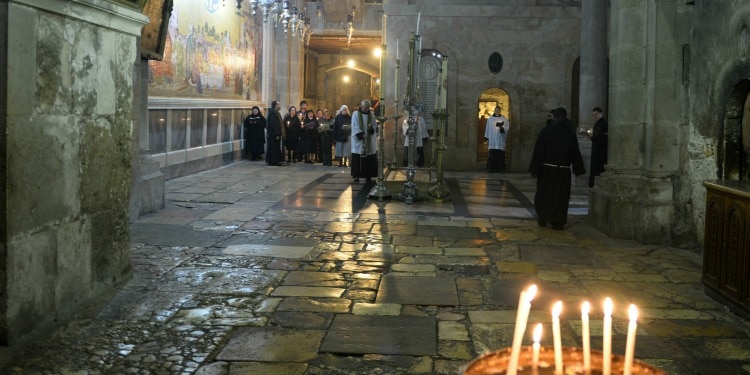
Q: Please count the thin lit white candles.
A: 6